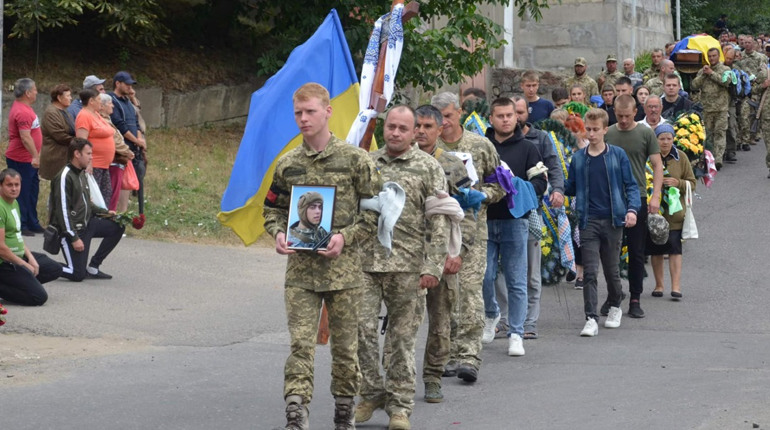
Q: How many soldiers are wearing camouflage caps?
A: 2